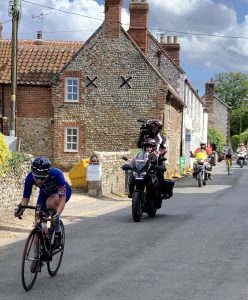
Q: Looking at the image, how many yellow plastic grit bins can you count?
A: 1